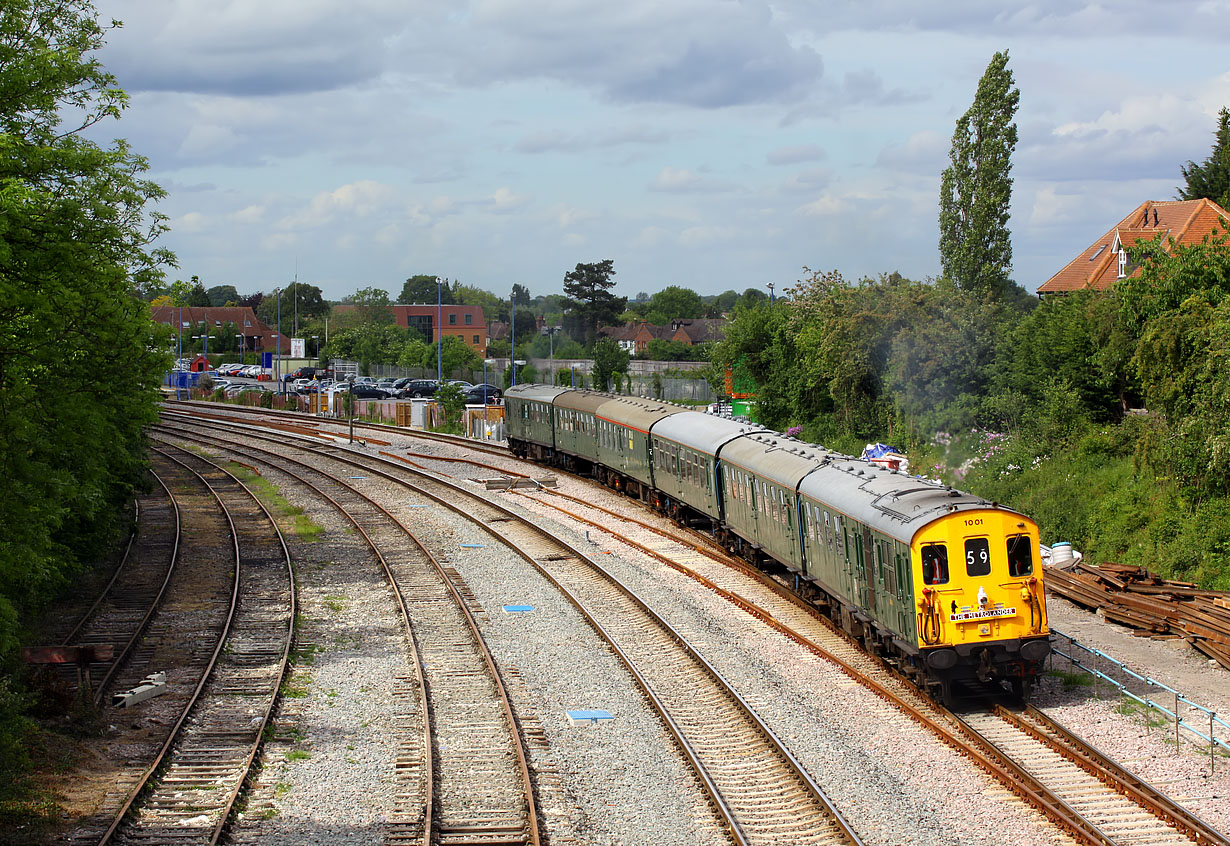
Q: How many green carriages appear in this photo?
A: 6